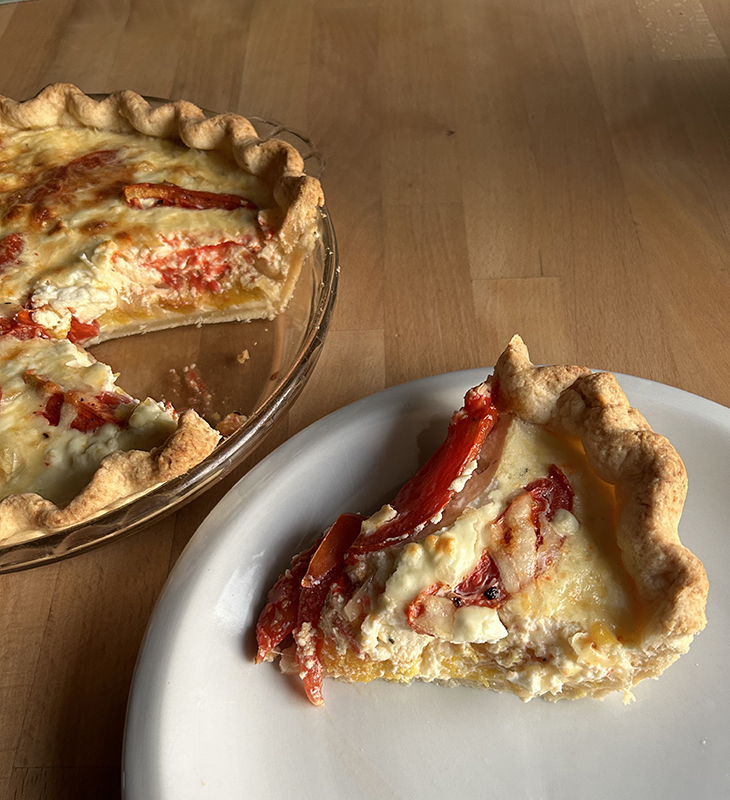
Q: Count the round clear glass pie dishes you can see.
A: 1